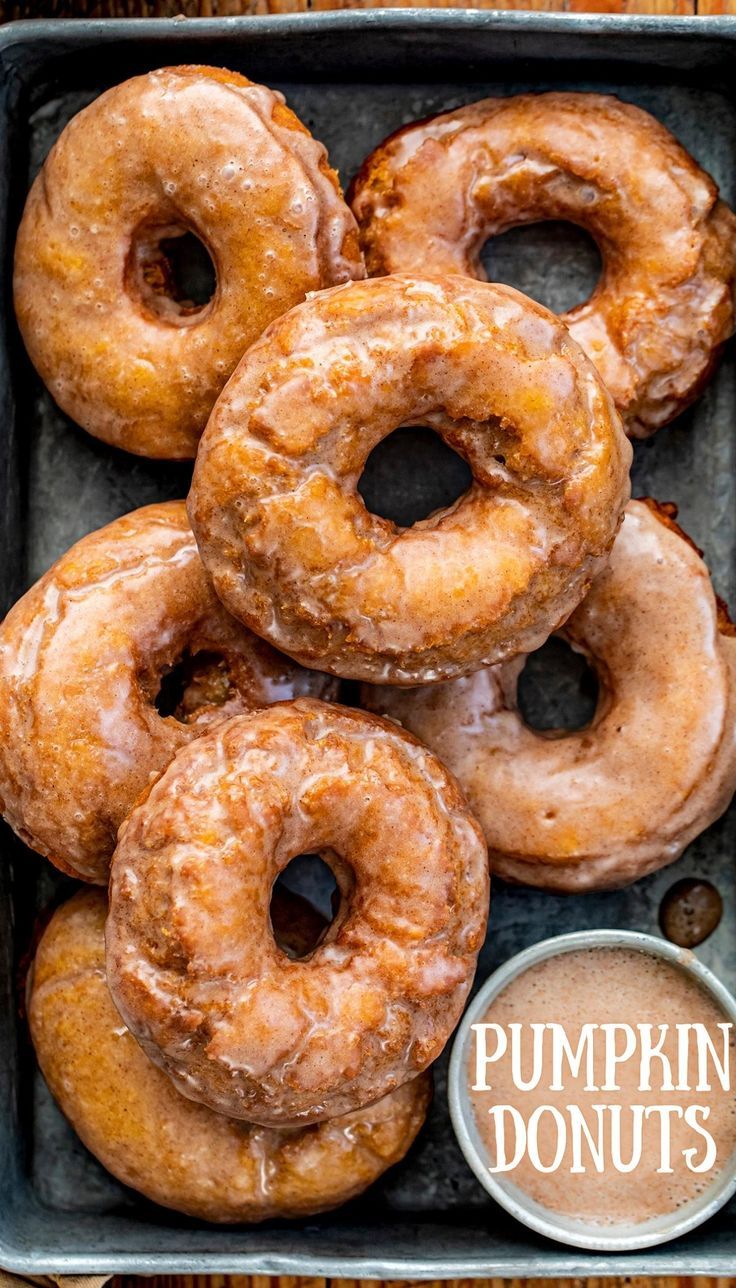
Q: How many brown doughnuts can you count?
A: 7